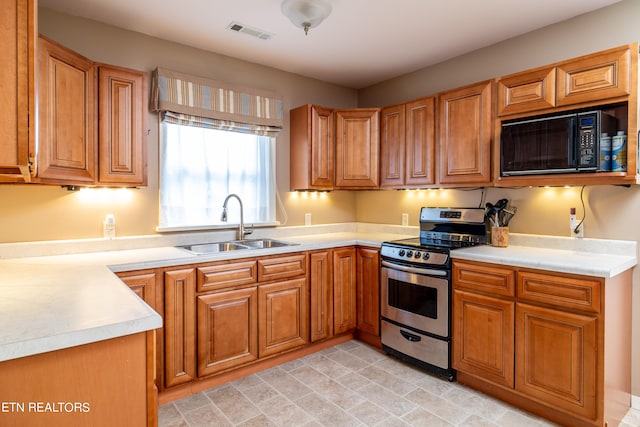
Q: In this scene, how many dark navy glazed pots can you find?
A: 0